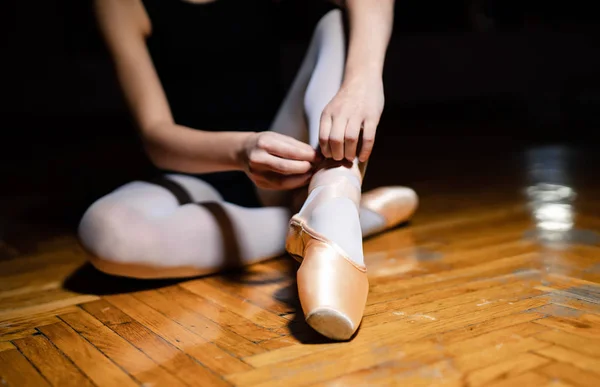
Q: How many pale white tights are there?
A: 1